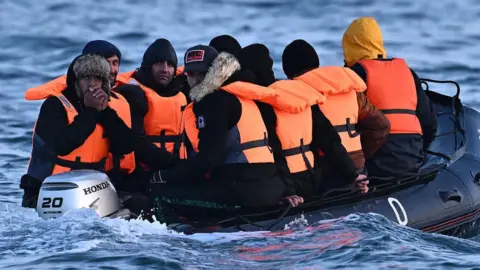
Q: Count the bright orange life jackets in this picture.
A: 7